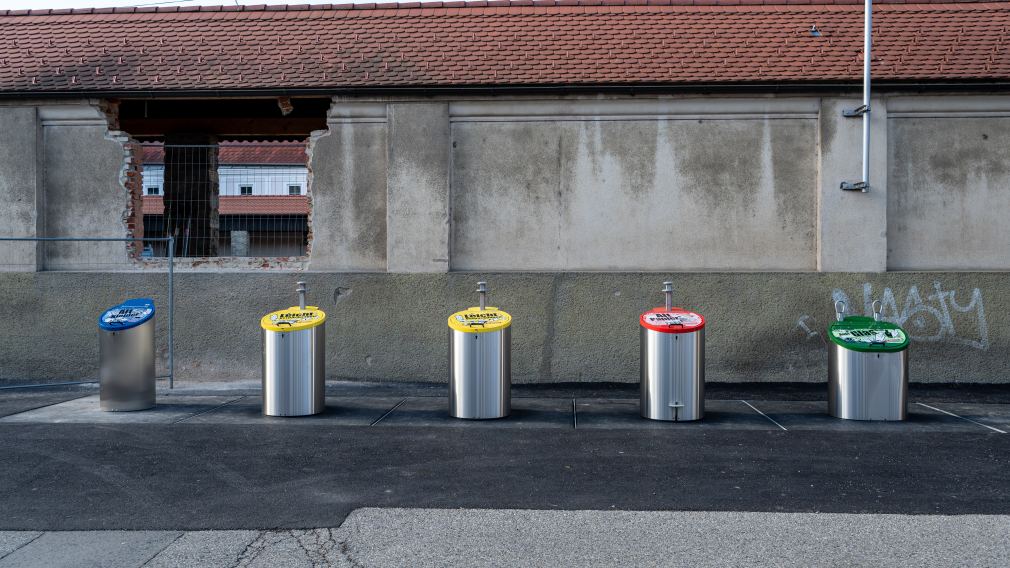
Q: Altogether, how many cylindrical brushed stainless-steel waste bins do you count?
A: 5